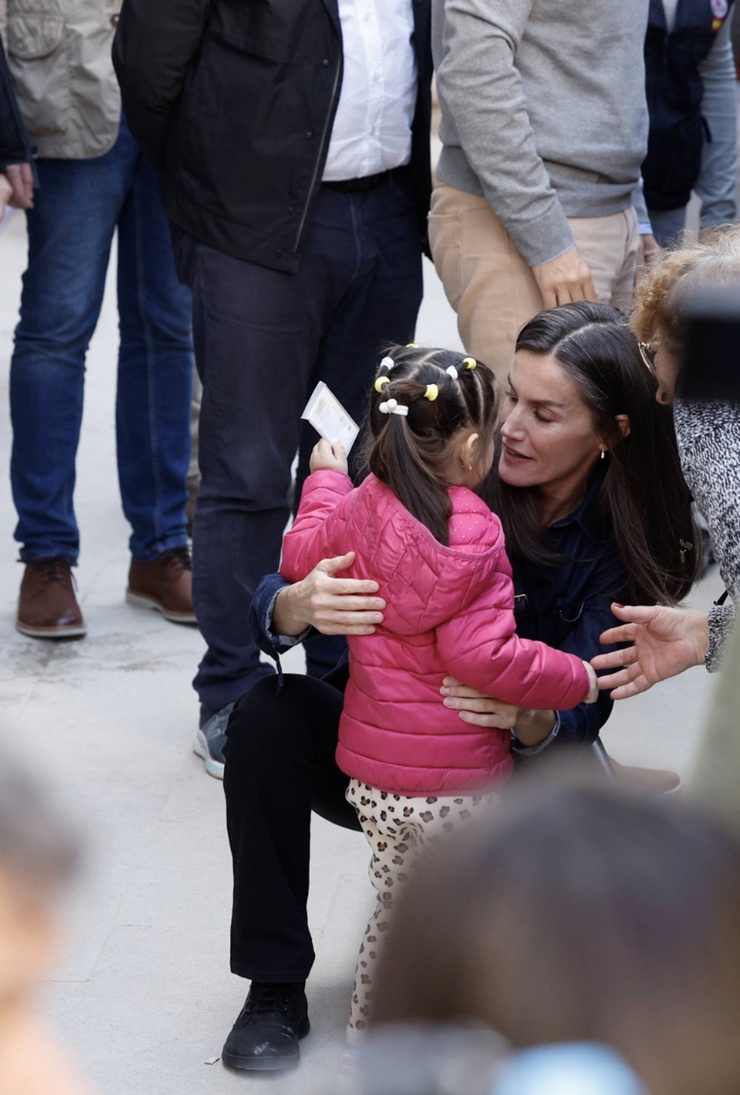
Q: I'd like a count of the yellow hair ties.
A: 4